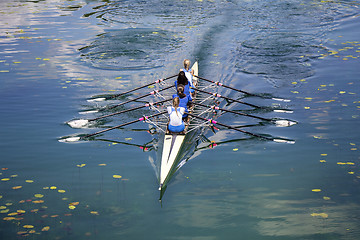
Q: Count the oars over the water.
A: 8